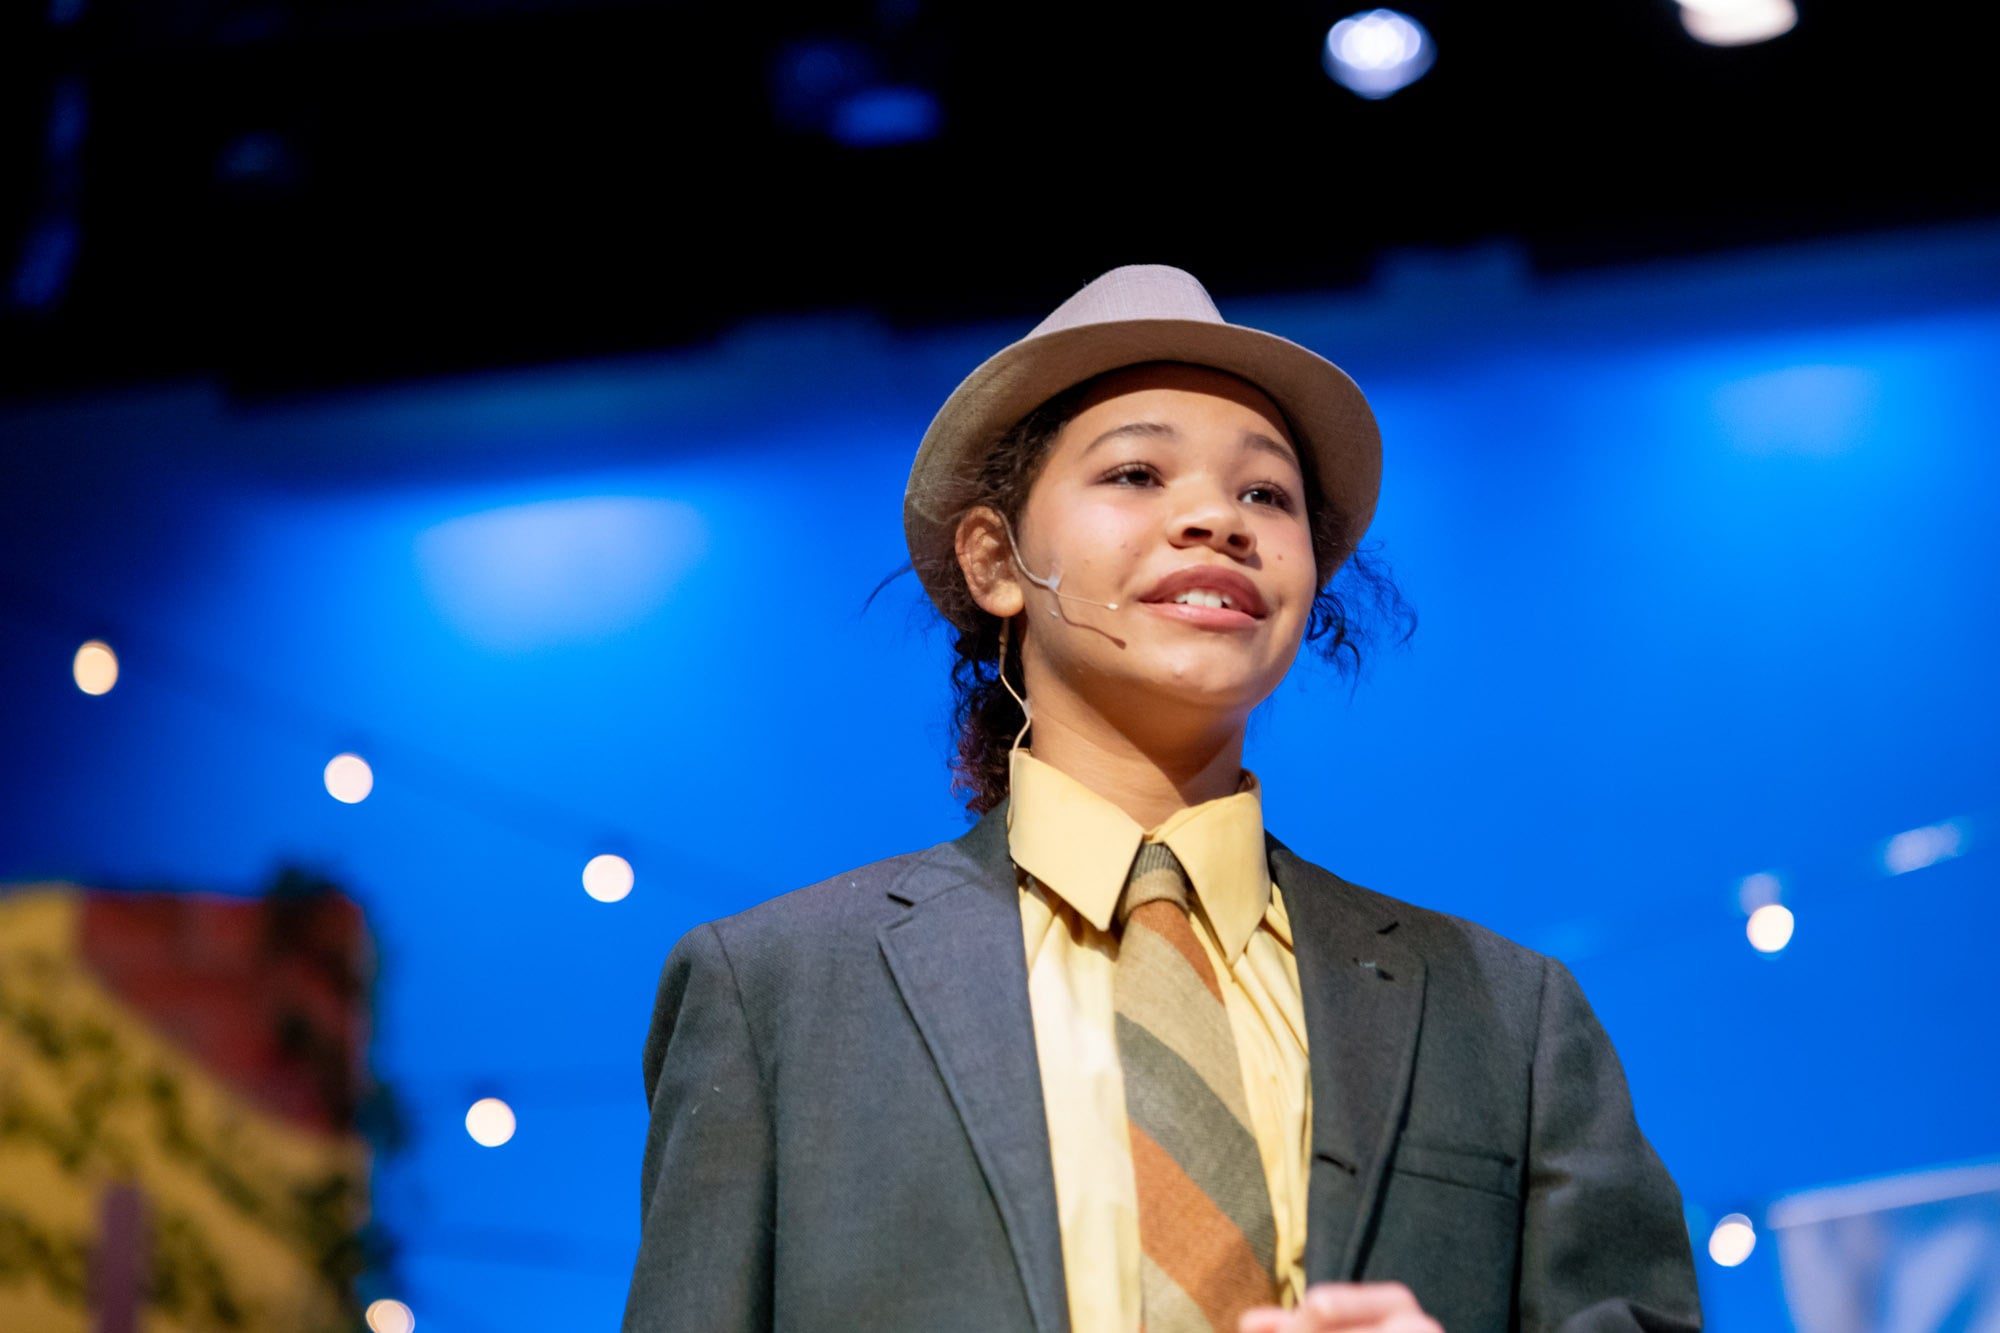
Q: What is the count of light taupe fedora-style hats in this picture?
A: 1